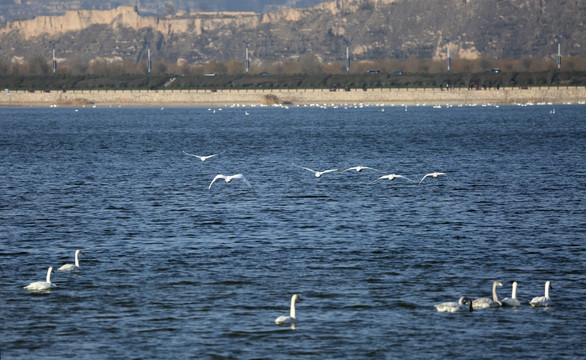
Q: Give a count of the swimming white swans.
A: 7